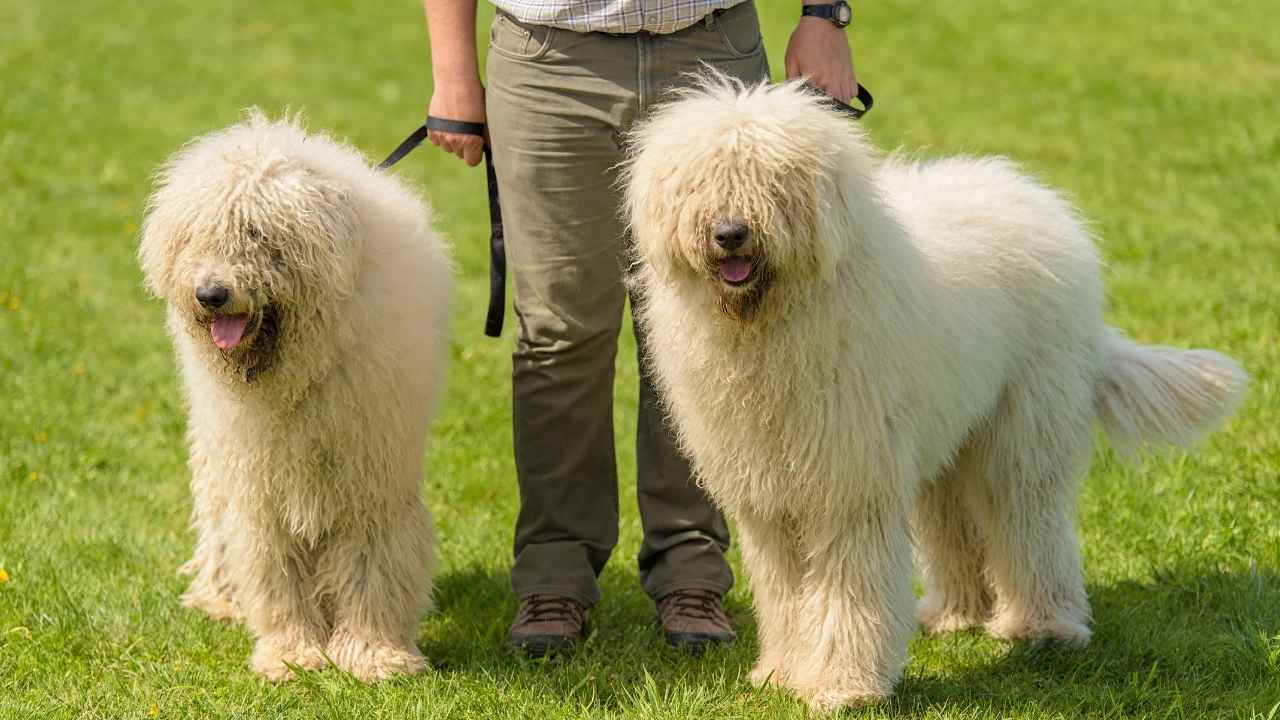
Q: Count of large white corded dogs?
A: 2